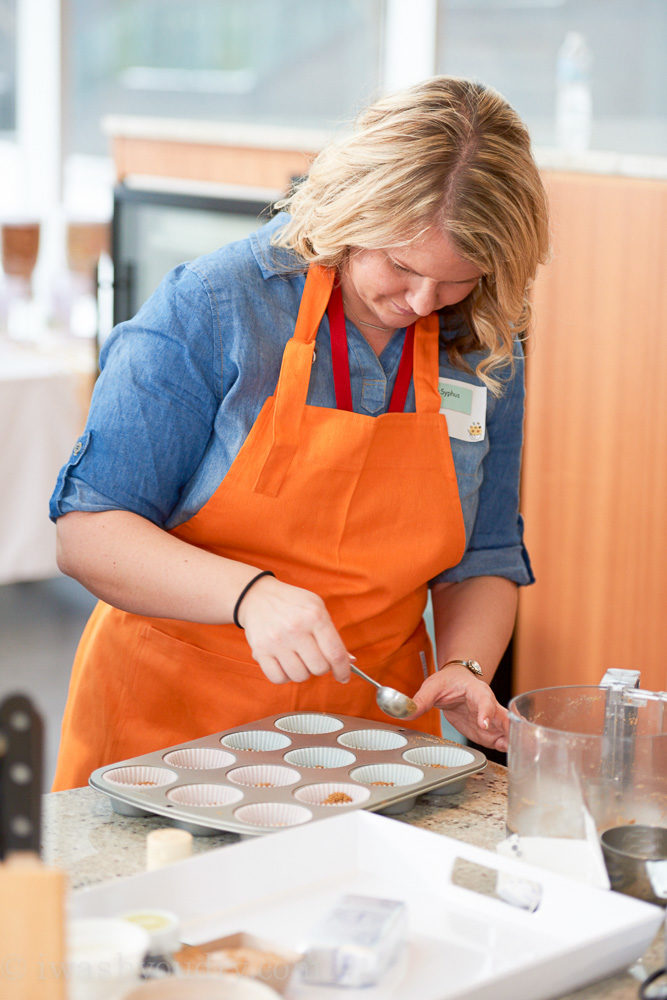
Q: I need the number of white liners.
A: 12